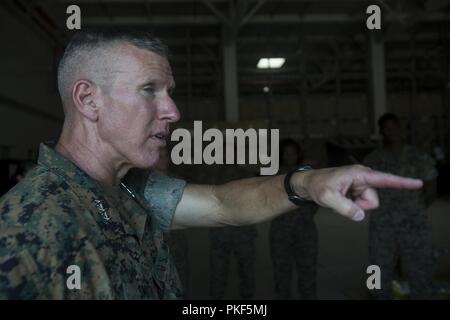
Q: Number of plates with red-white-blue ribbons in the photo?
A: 0